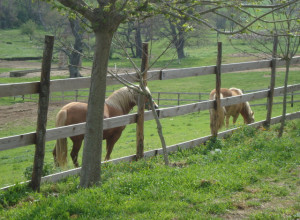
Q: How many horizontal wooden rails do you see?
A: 3